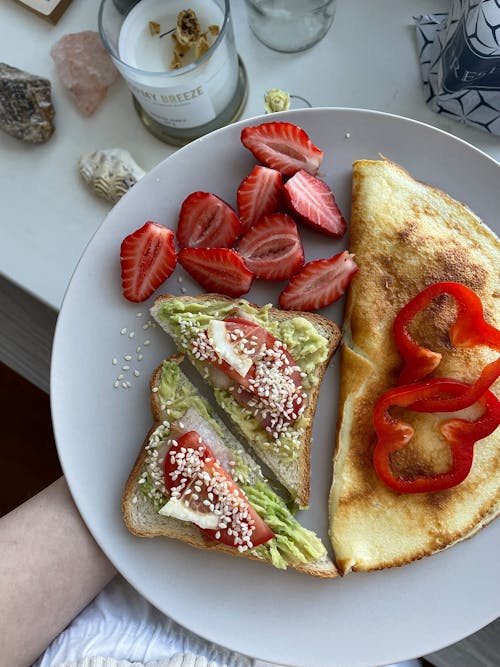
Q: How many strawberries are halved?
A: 8